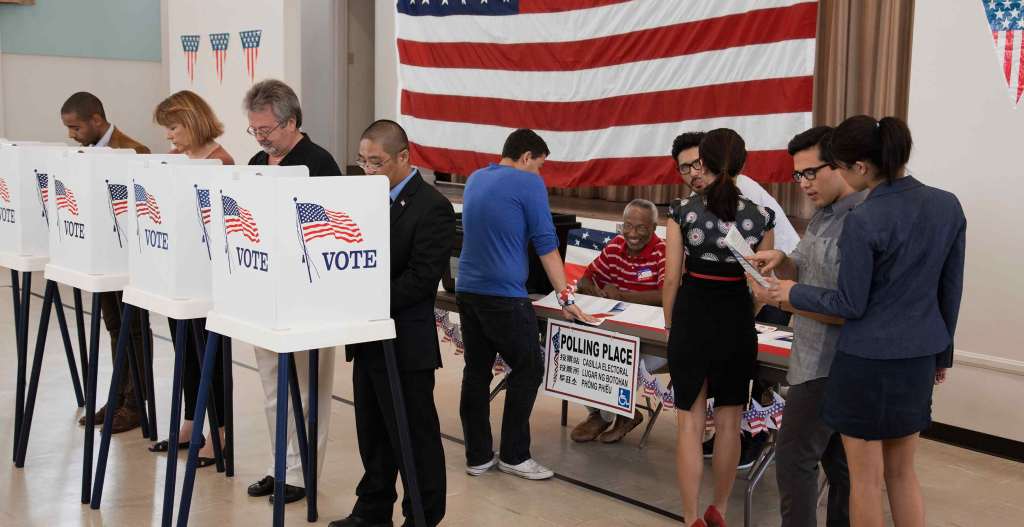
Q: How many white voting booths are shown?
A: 4